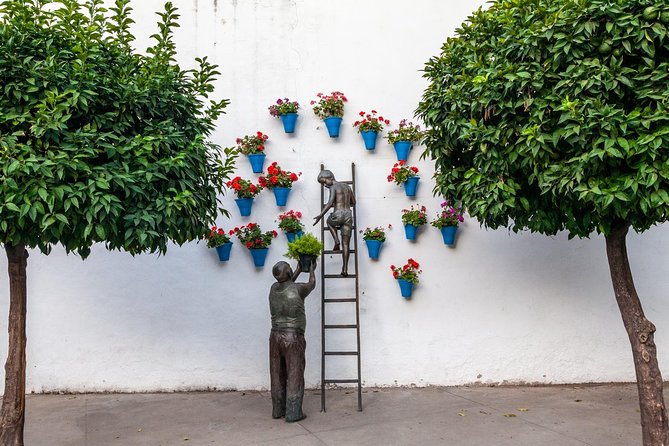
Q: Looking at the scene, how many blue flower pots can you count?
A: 15